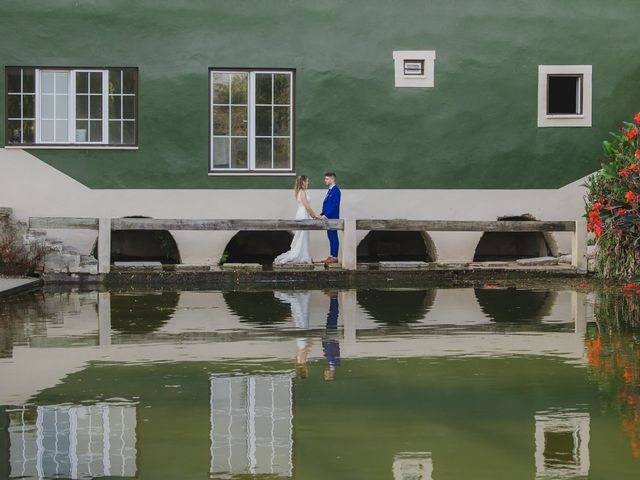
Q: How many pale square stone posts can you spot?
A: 3